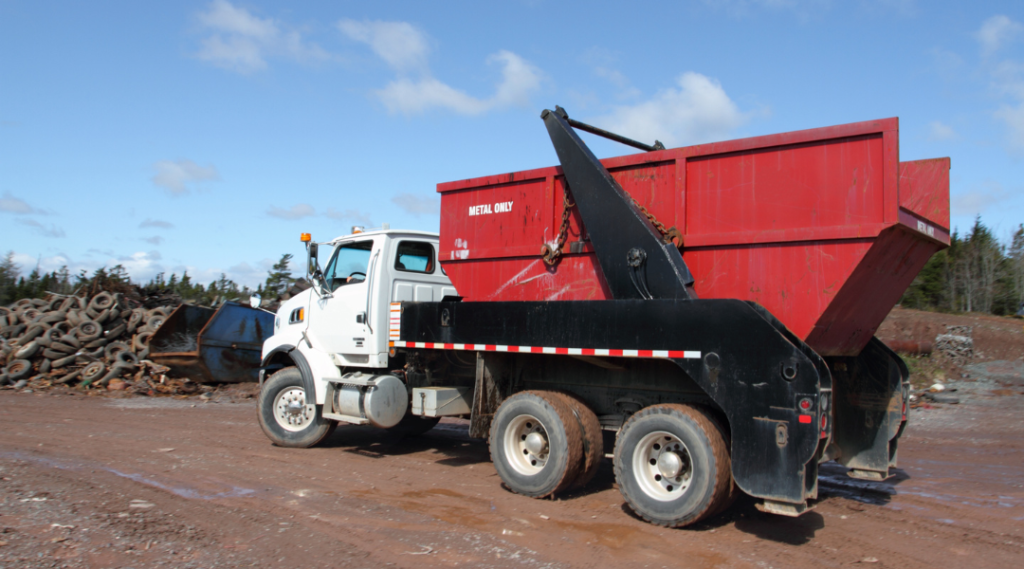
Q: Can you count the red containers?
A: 1